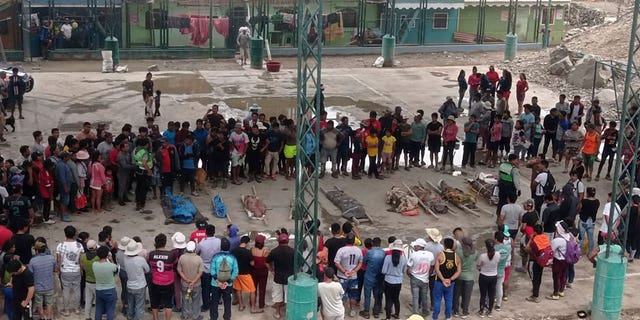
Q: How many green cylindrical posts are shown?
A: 6